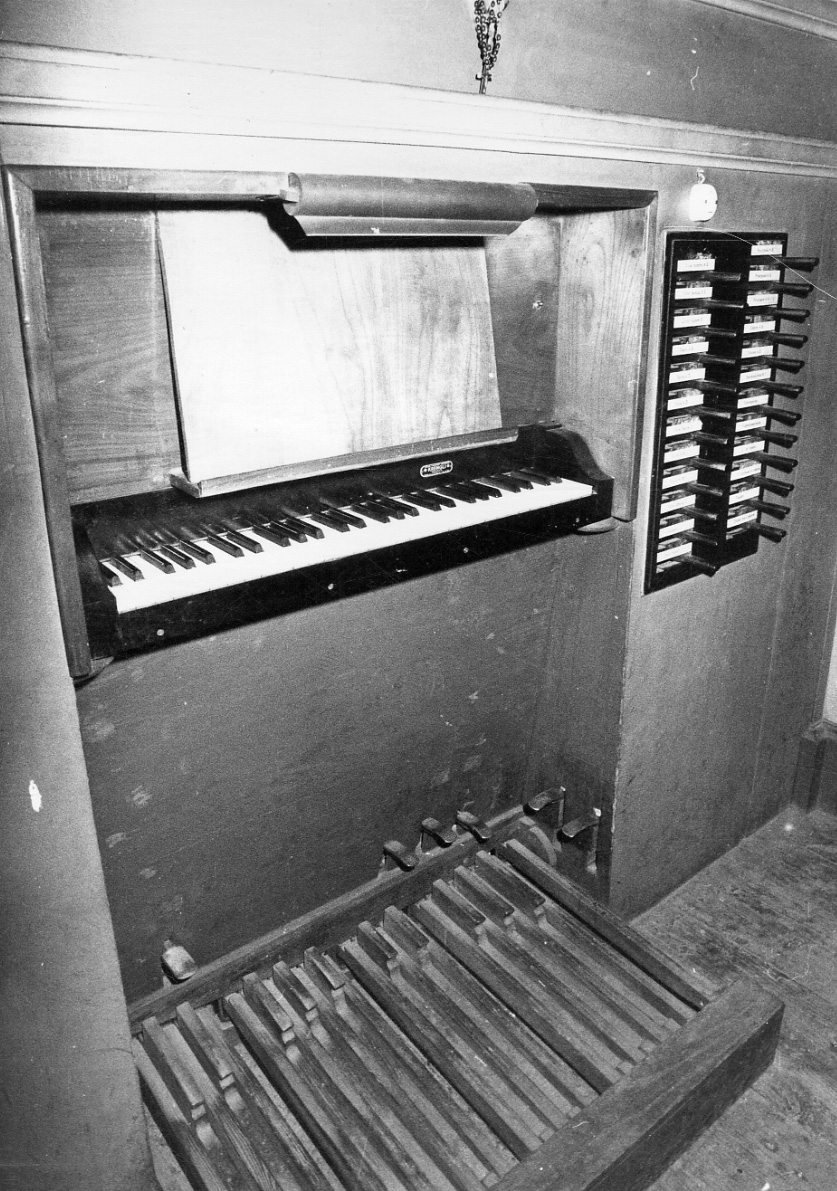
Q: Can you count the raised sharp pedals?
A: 10